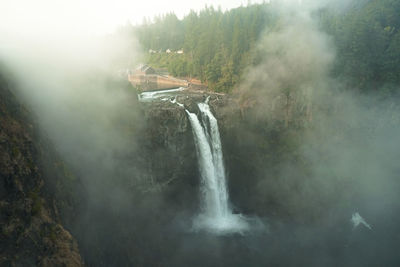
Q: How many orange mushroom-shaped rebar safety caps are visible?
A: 0